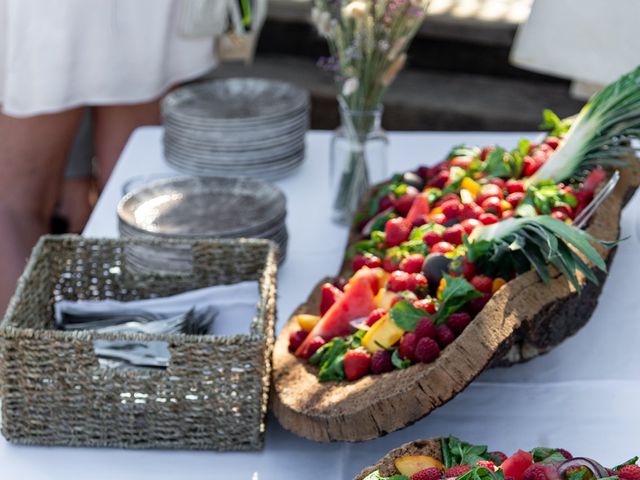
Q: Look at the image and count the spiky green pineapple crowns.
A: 2